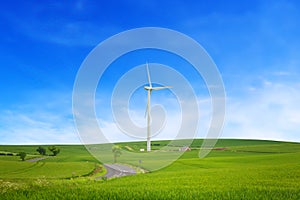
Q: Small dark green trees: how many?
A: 3